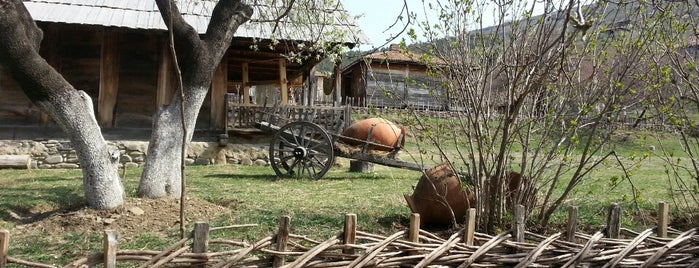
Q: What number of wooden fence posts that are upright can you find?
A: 11